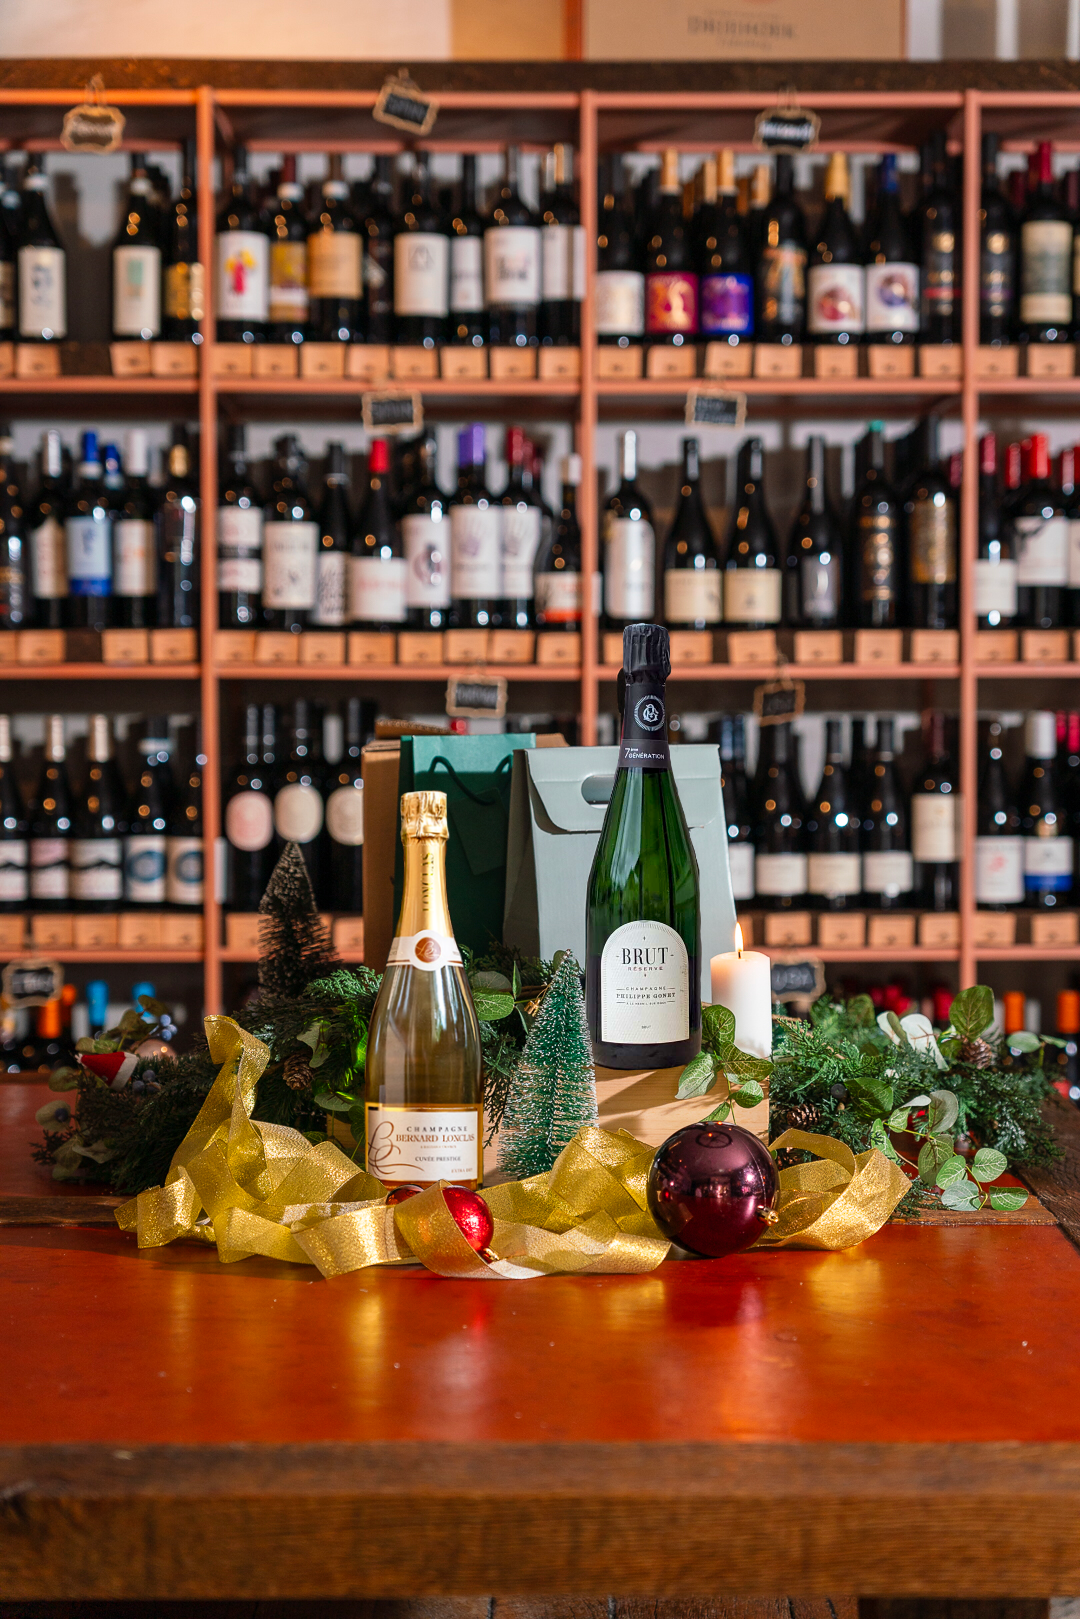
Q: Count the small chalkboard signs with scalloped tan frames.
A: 9